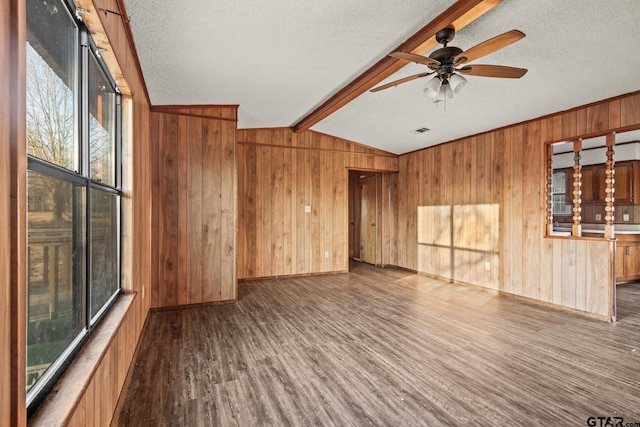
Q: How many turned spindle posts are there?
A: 3